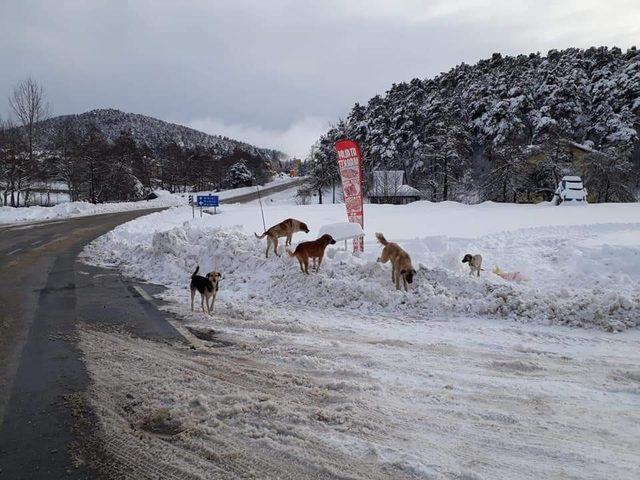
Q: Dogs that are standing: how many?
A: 5